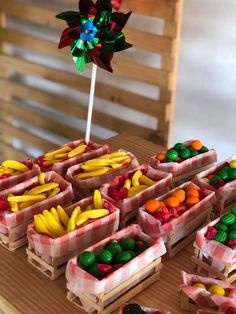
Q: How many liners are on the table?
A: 13